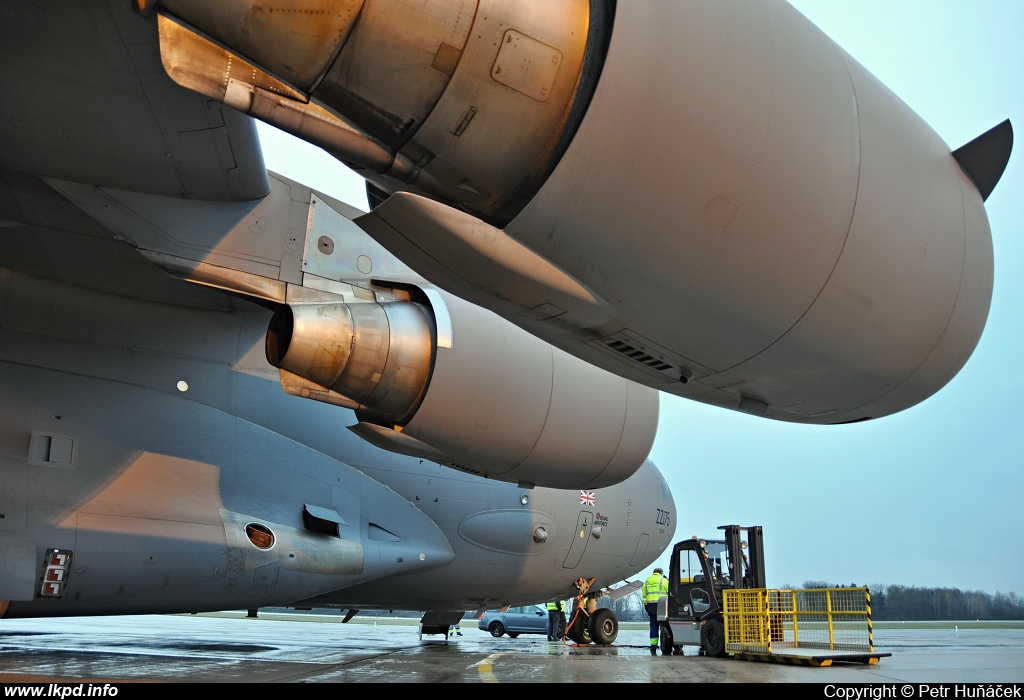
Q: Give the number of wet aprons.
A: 1